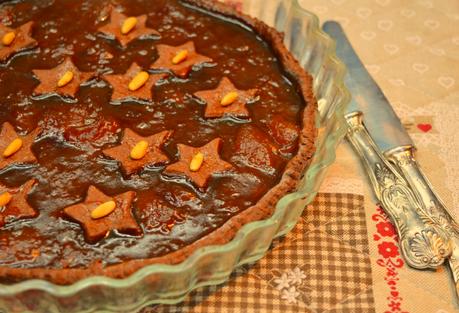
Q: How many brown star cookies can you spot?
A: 11